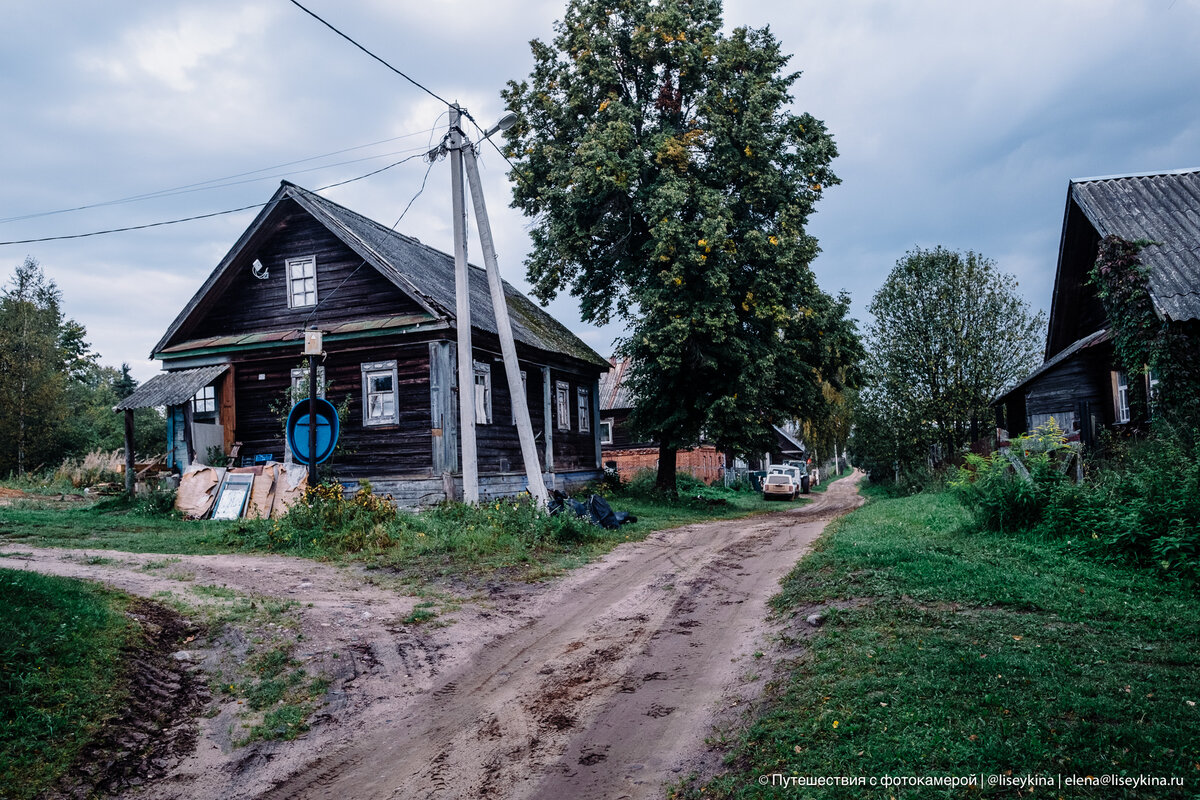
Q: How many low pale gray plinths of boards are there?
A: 1